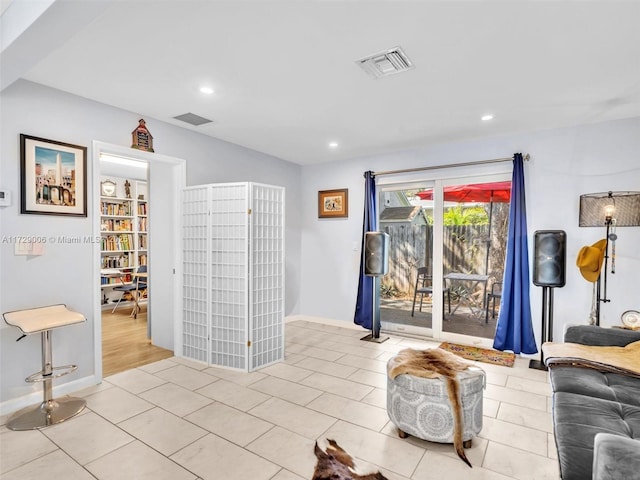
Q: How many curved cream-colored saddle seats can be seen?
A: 1